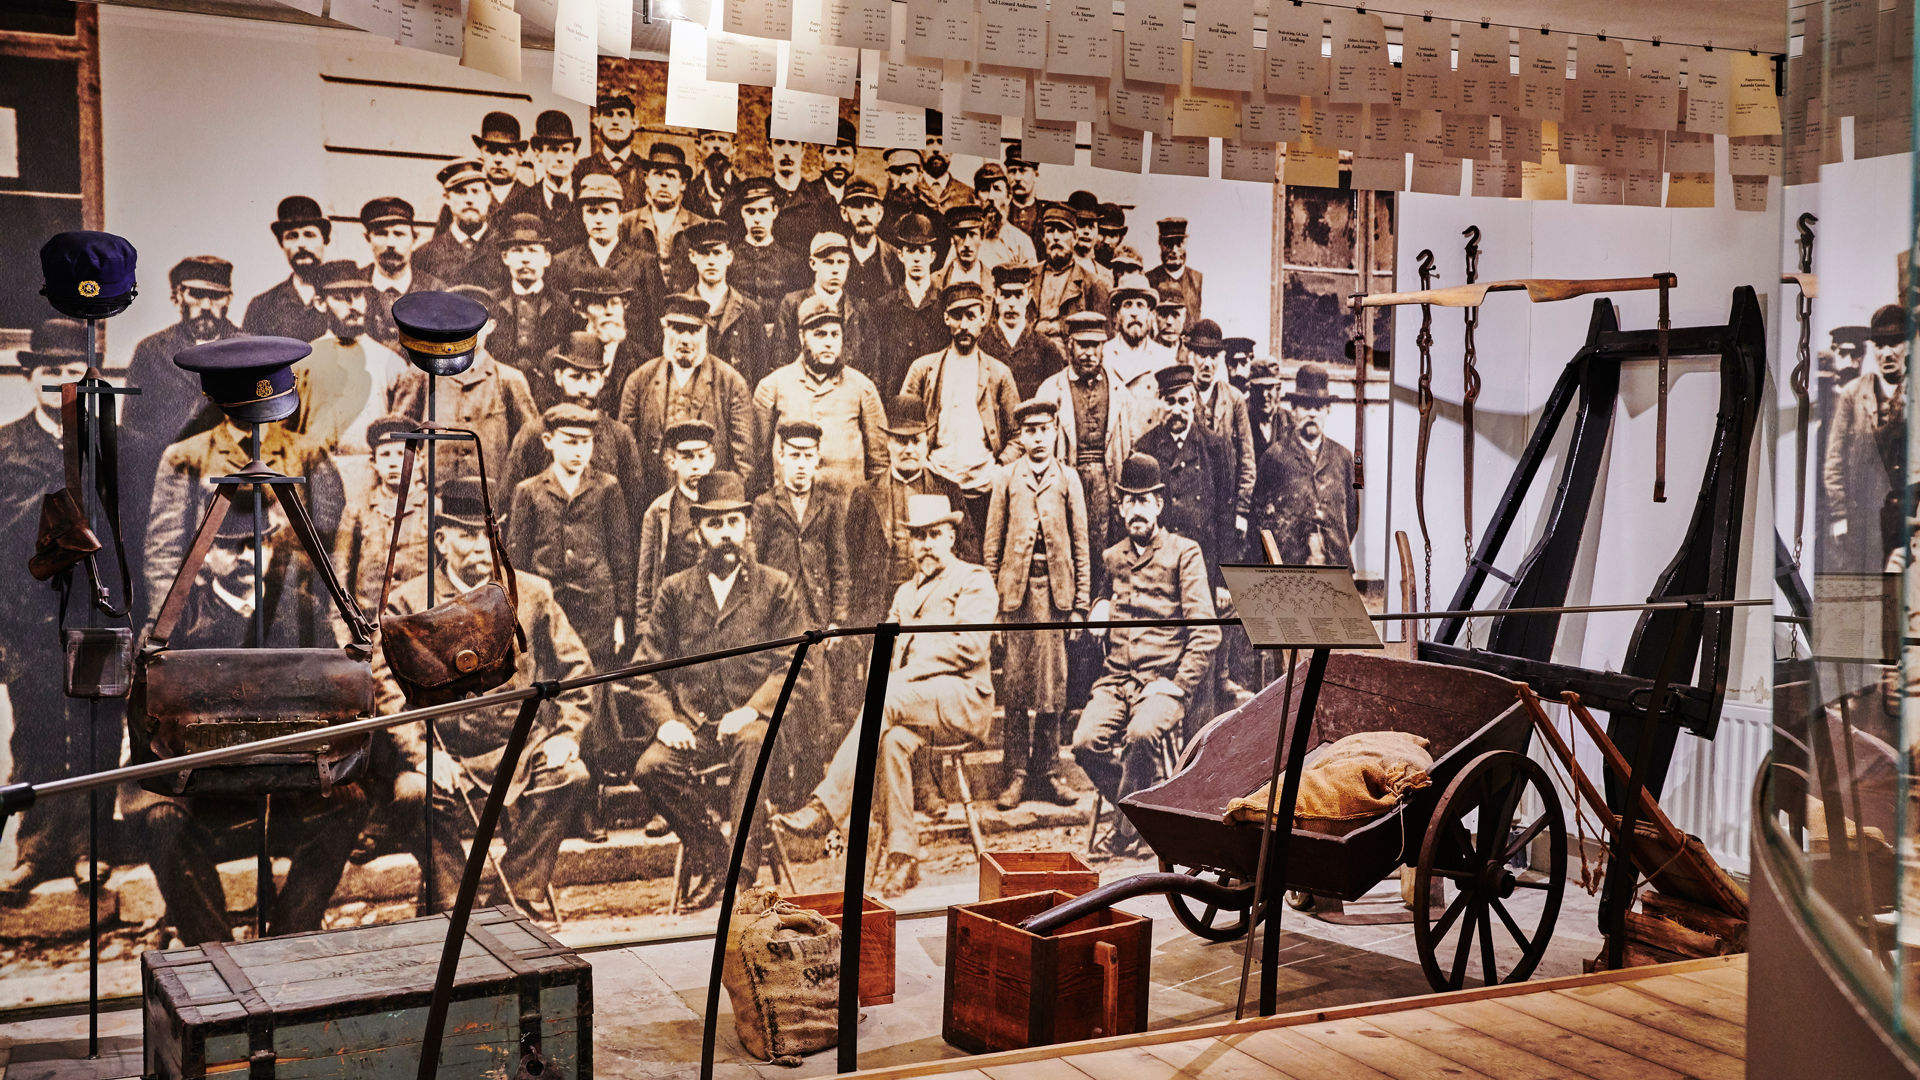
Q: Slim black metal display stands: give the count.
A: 3